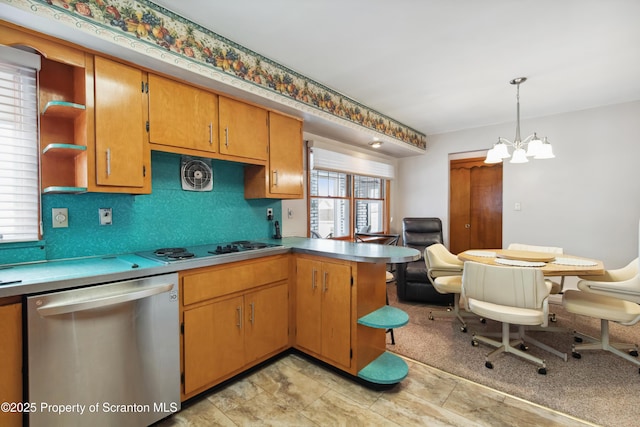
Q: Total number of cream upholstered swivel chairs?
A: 4